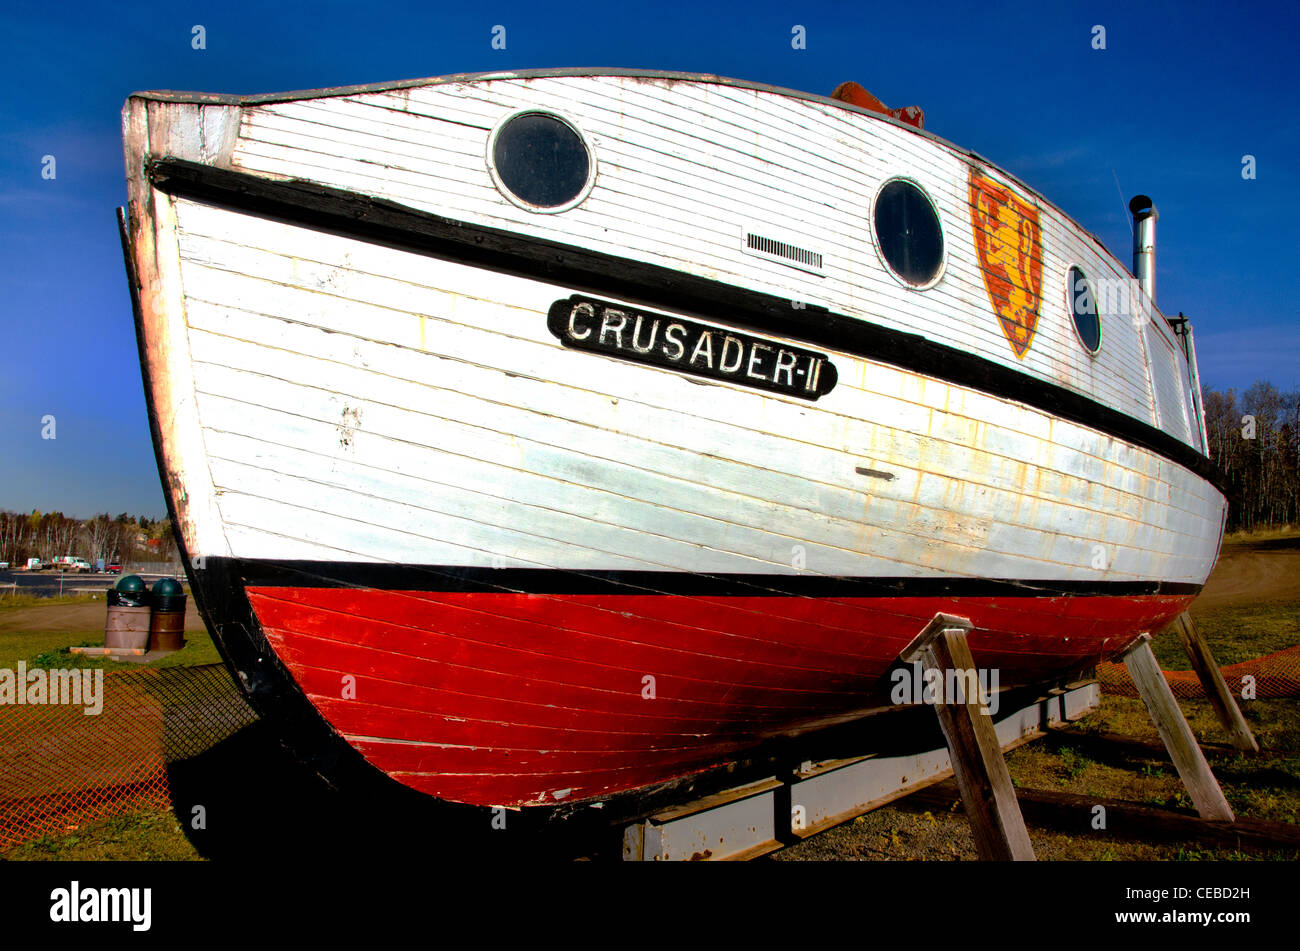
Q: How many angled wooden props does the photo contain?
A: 3